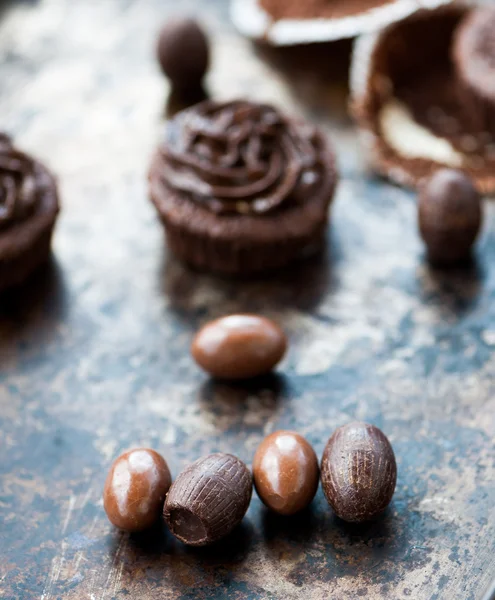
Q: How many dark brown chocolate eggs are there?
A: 4